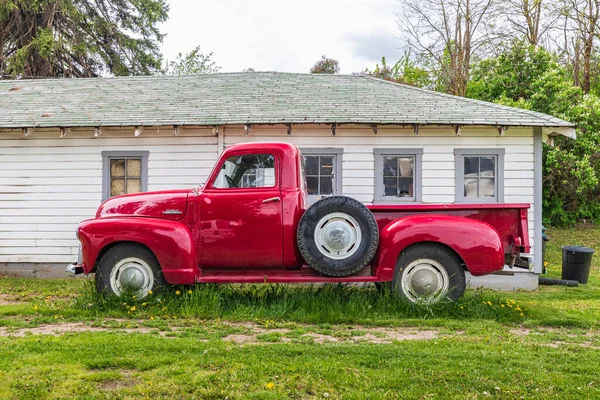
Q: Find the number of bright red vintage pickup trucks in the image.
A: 1